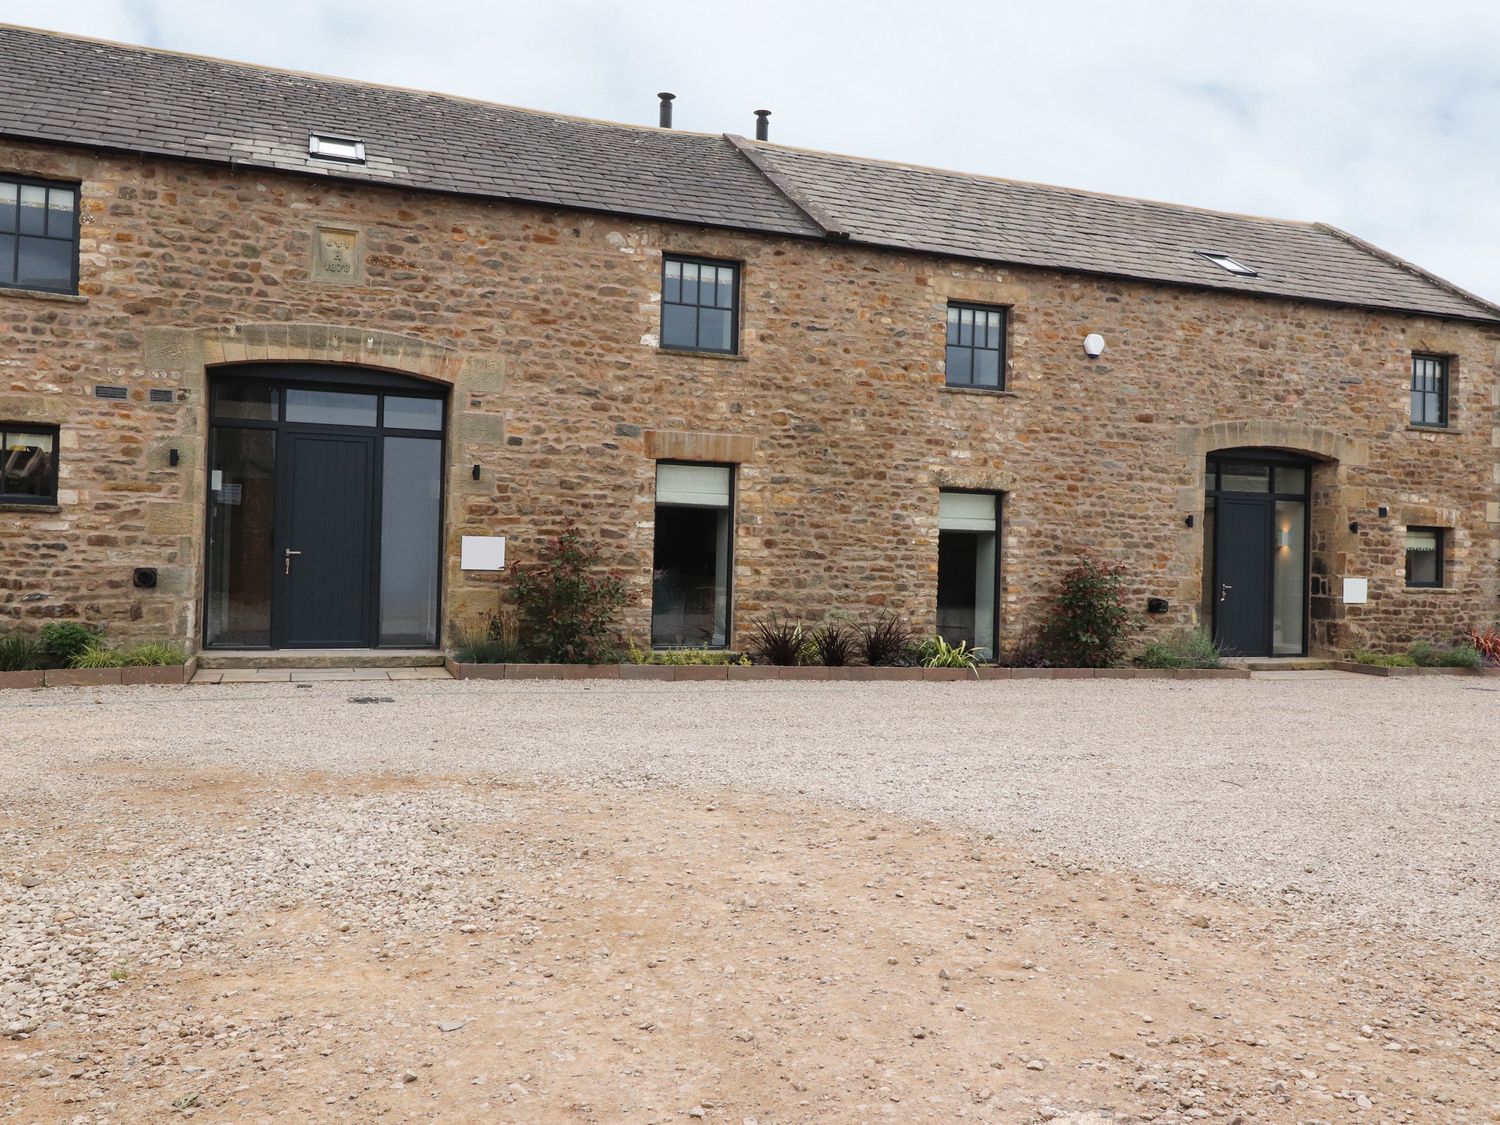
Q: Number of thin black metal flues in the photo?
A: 2